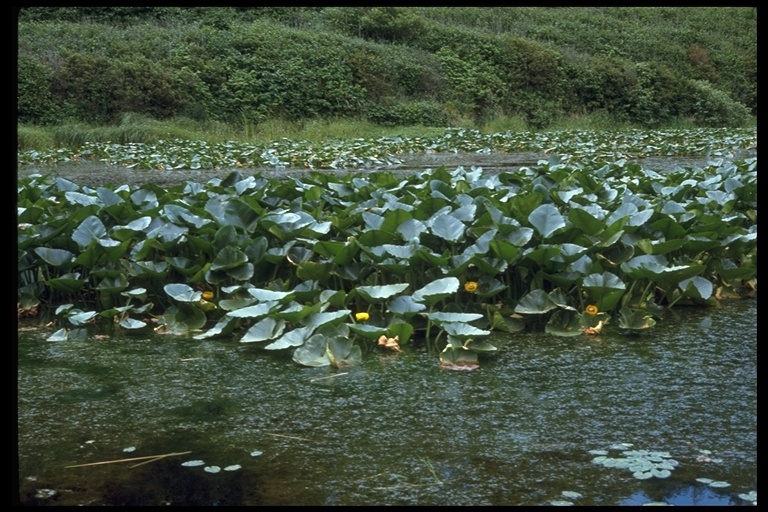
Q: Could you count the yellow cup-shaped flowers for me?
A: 4